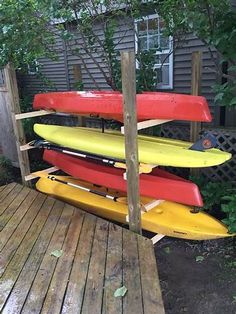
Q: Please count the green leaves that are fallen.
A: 2